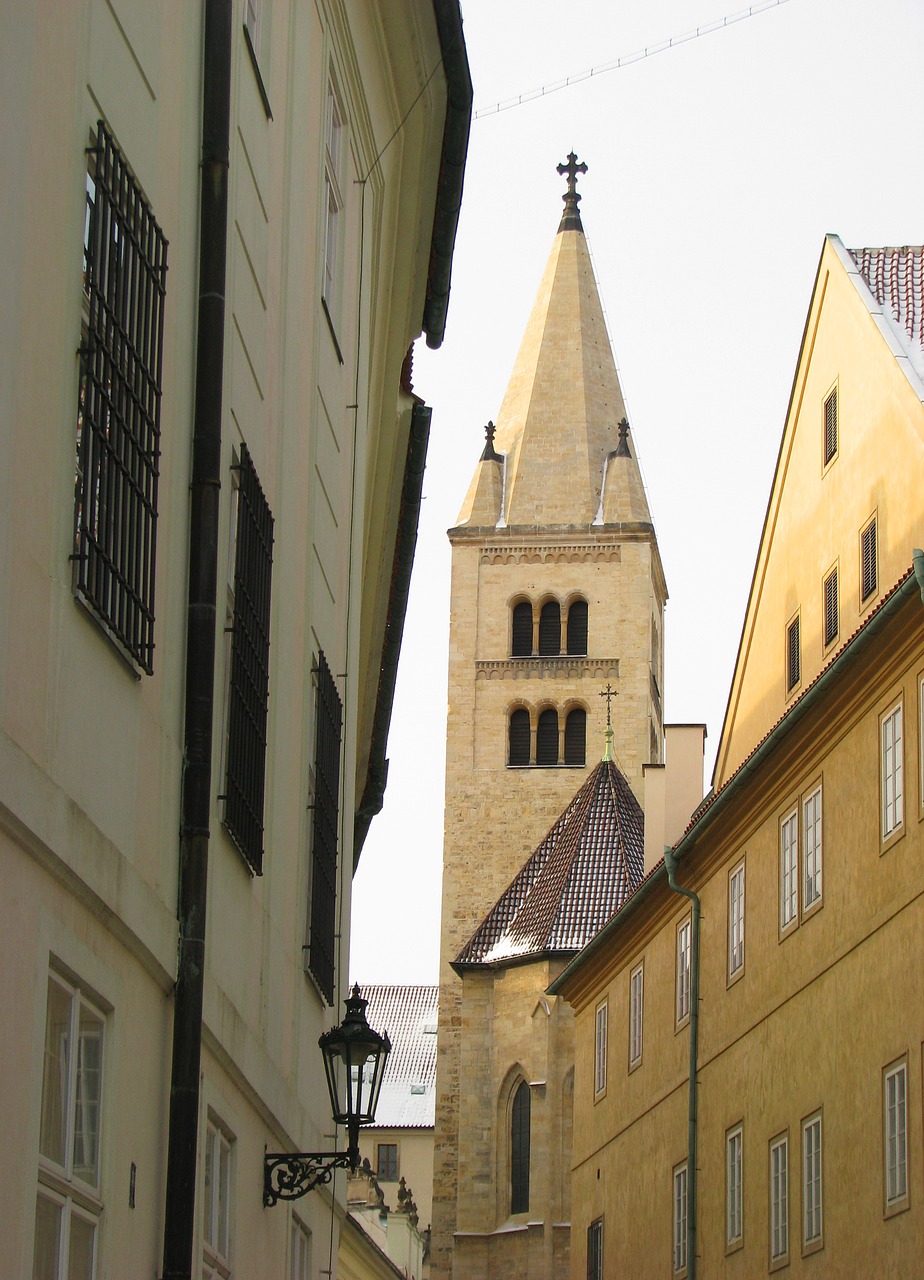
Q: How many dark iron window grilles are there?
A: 3